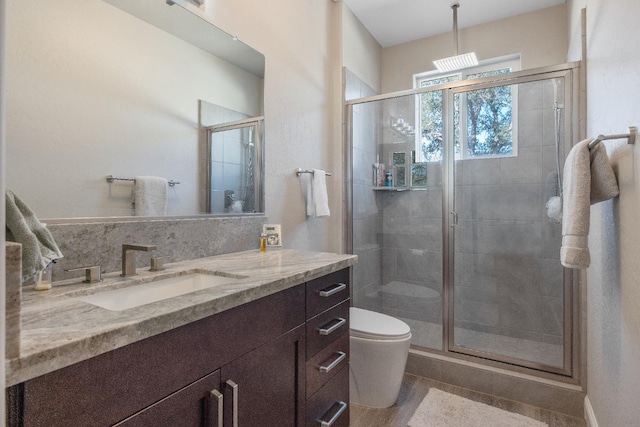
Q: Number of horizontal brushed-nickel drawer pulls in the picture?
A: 4